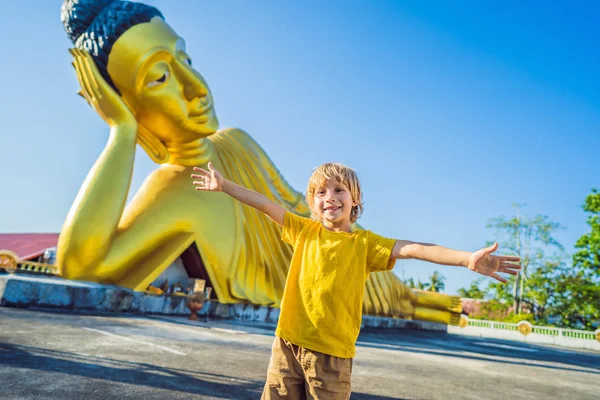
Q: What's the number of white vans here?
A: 0